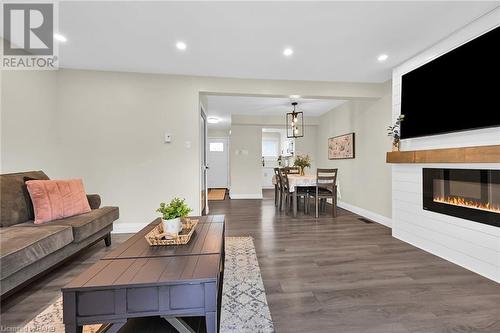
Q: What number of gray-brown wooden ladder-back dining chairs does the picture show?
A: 4